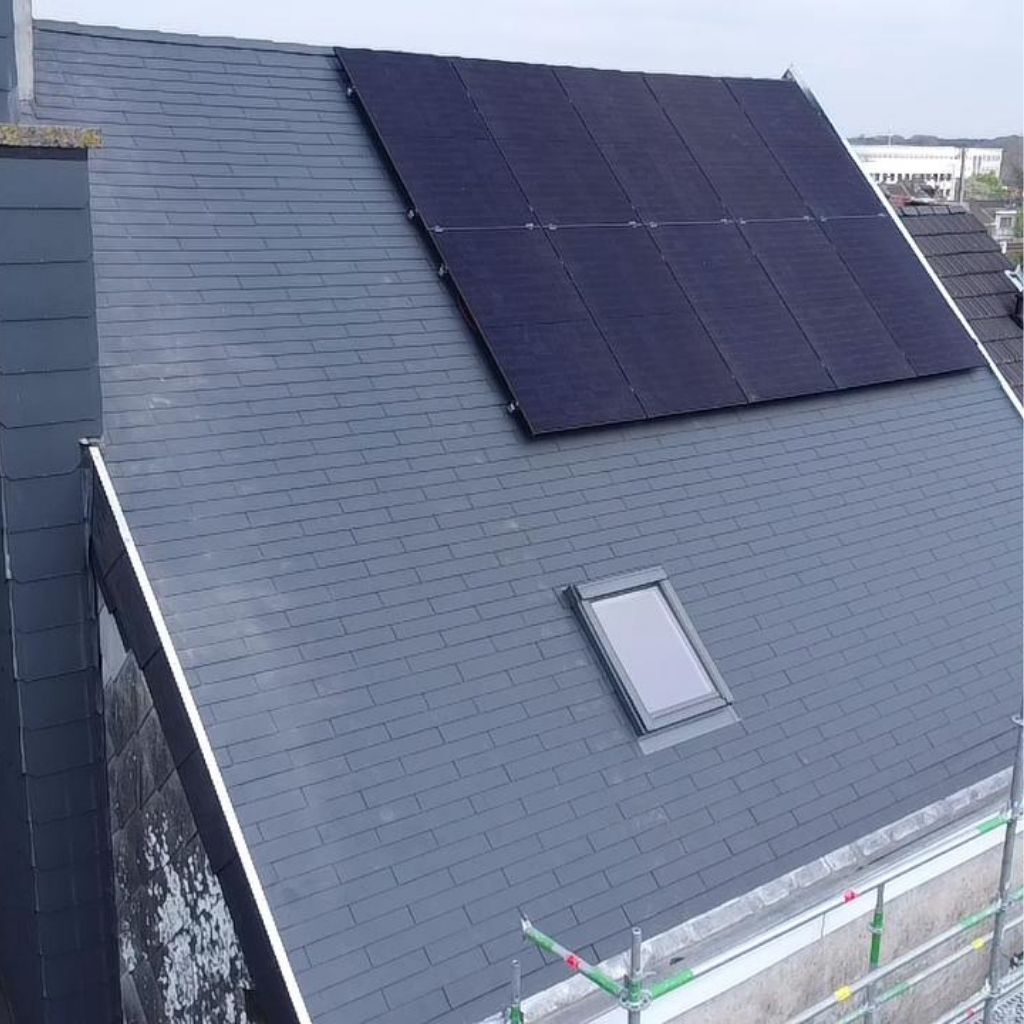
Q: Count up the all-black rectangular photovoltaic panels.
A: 10